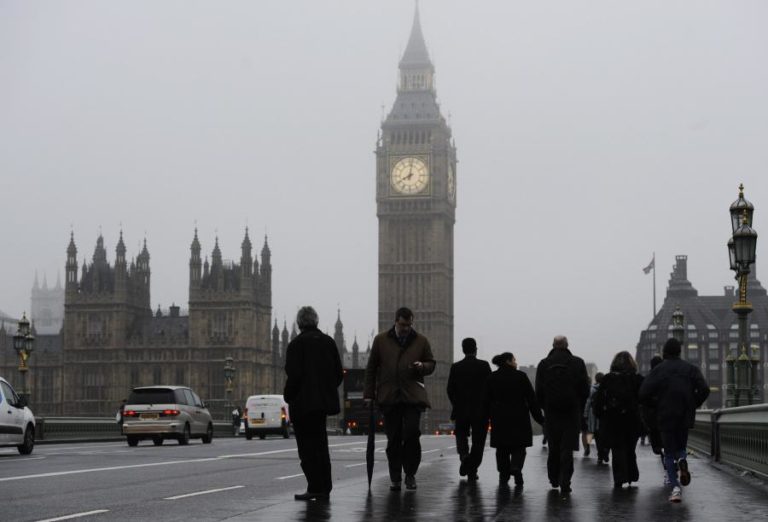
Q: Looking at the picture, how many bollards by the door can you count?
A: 0